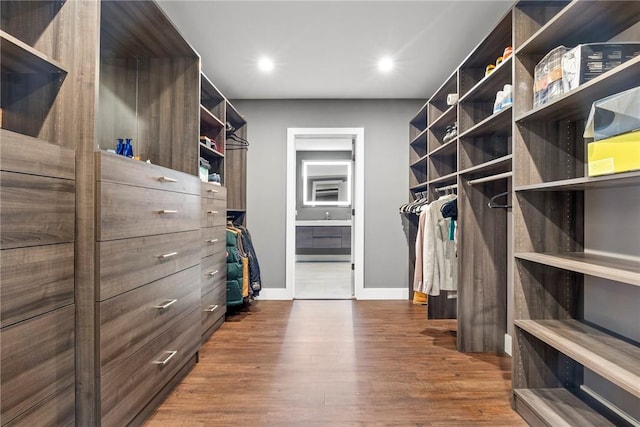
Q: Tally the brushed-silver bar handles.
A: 10